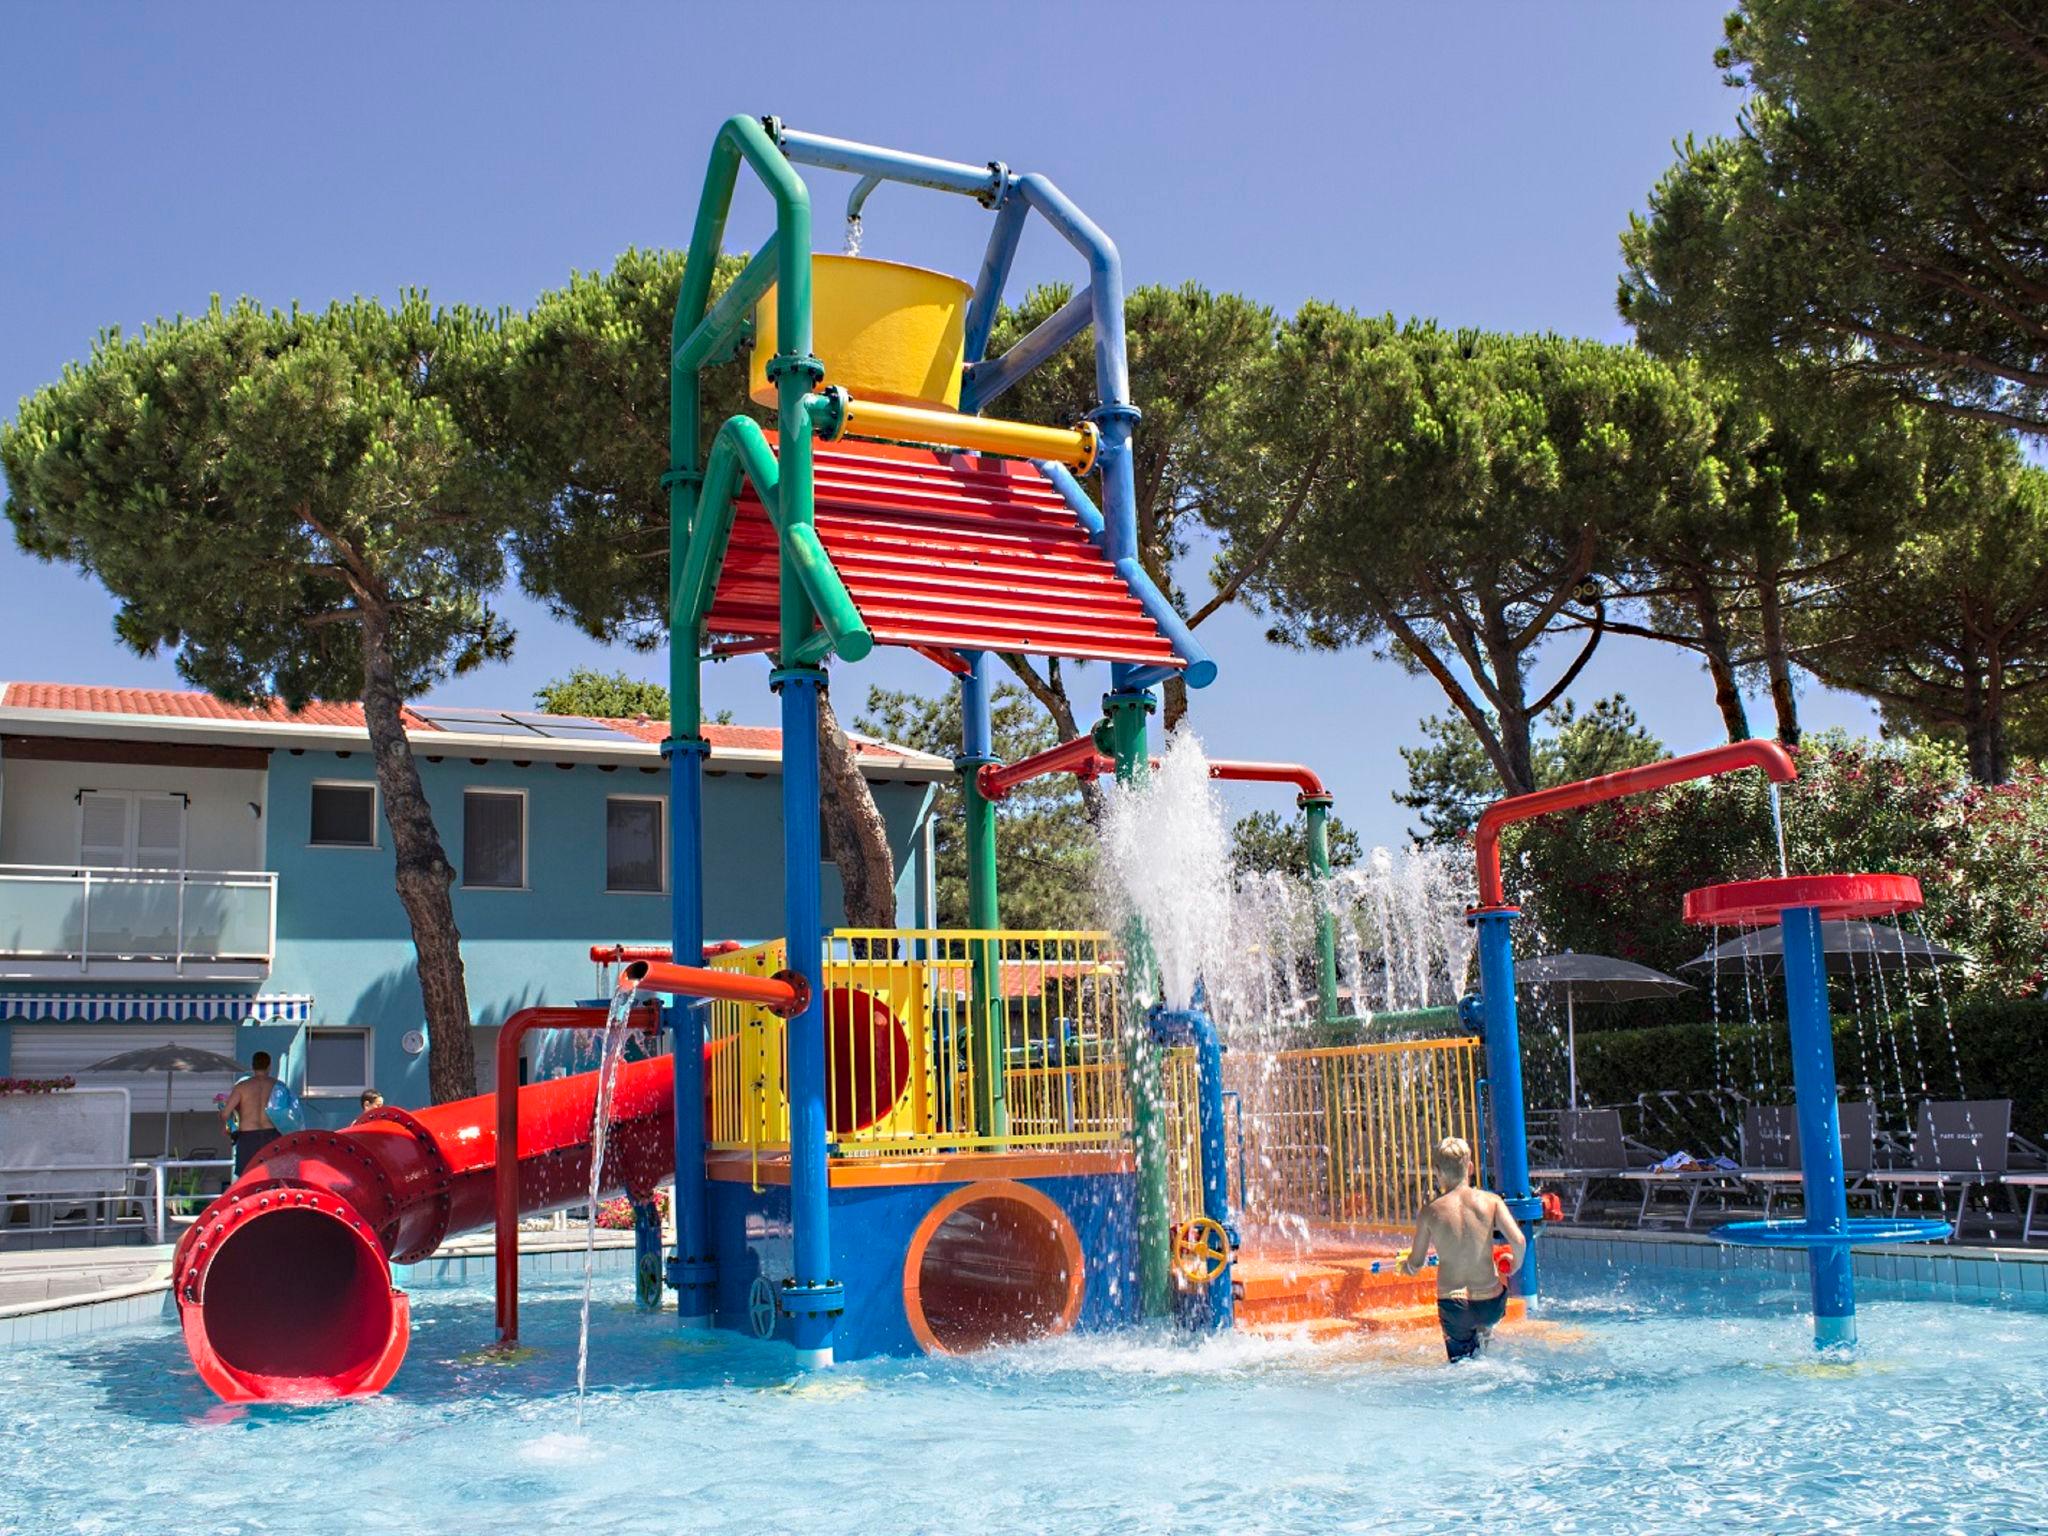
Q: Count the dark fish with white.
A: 0